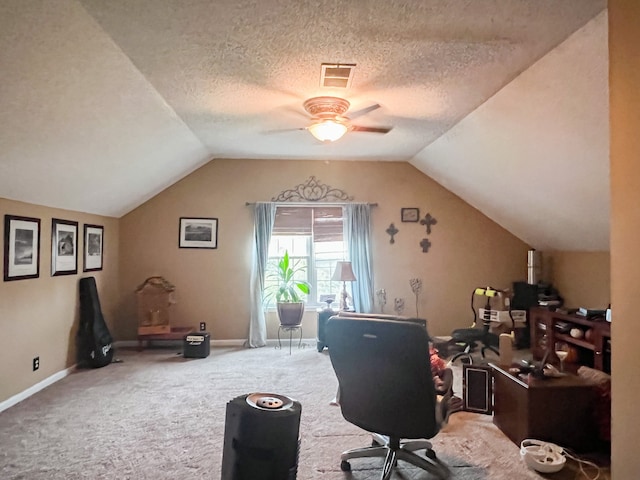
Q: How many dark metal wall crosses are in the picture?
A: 3